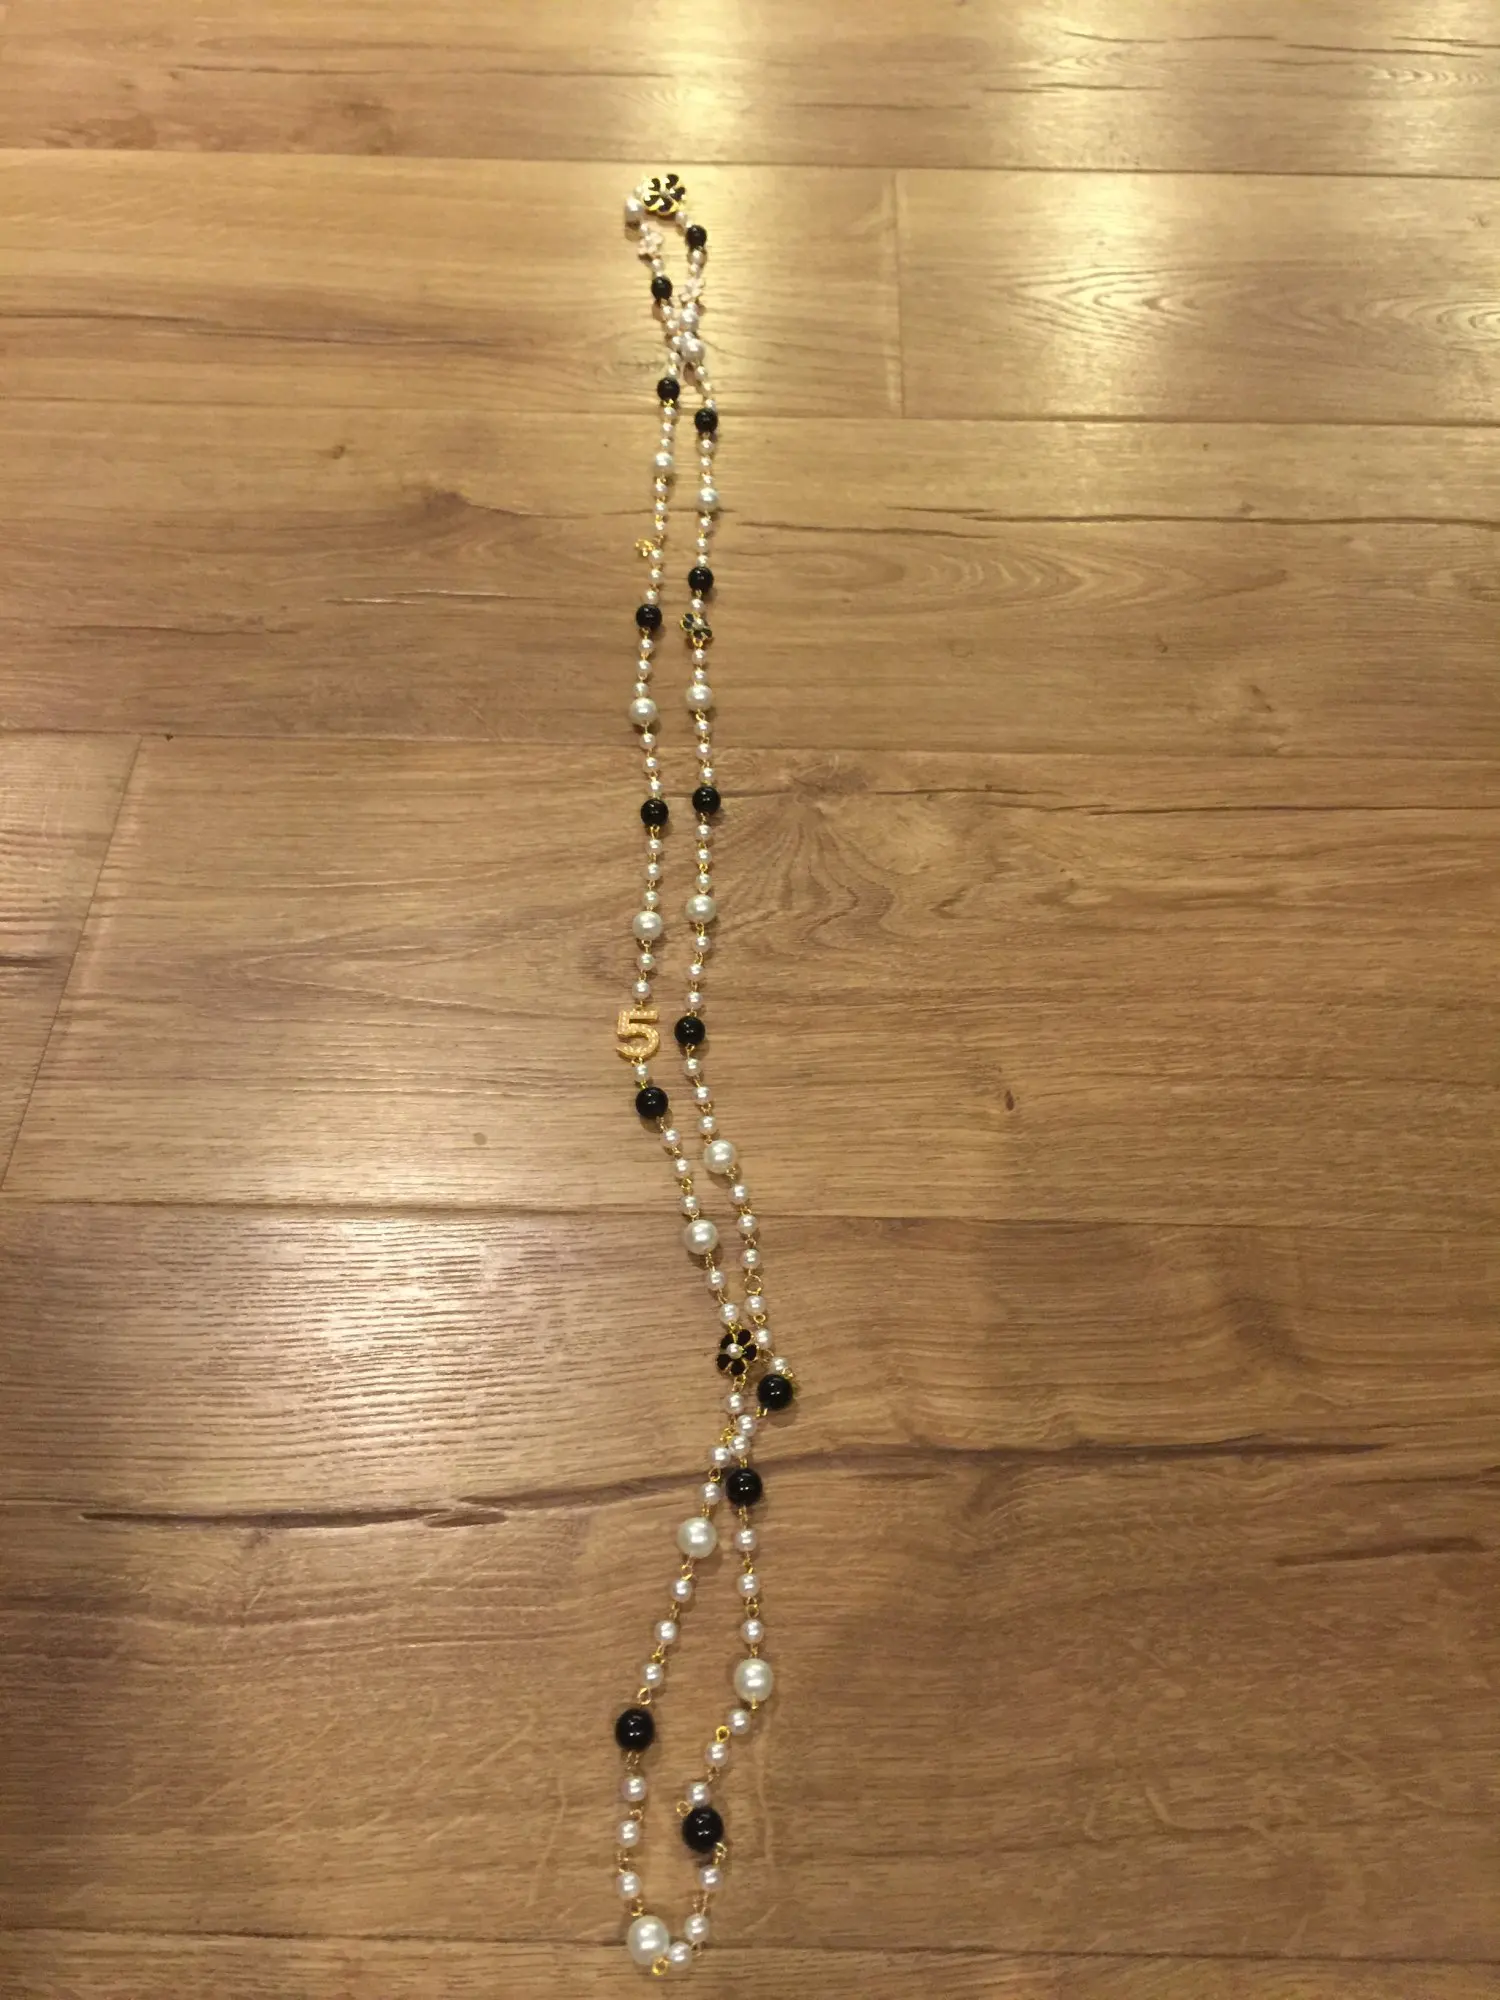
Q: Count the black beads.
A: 14